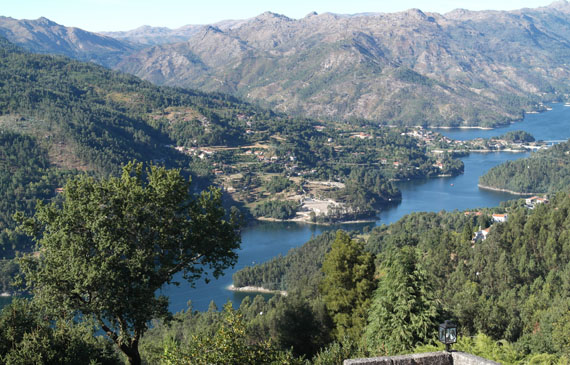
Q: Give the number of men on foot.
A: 0